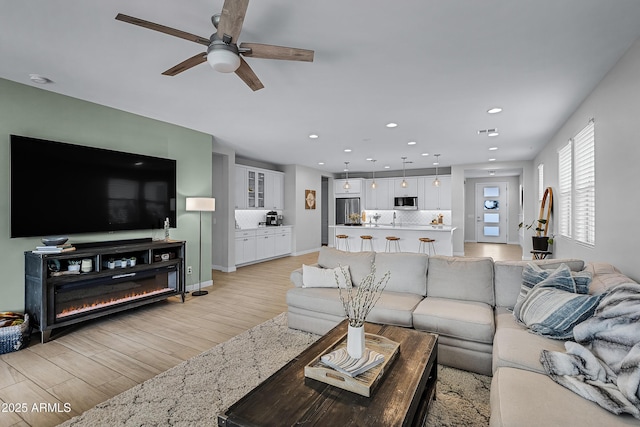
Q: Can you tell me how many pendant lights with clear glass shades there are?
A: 4